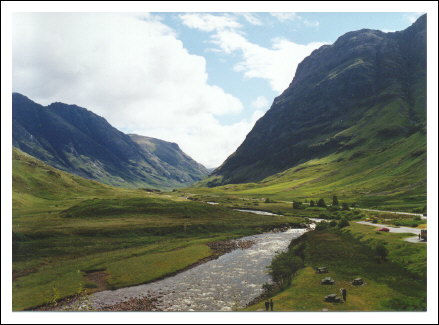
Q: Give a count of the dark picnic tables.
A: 4